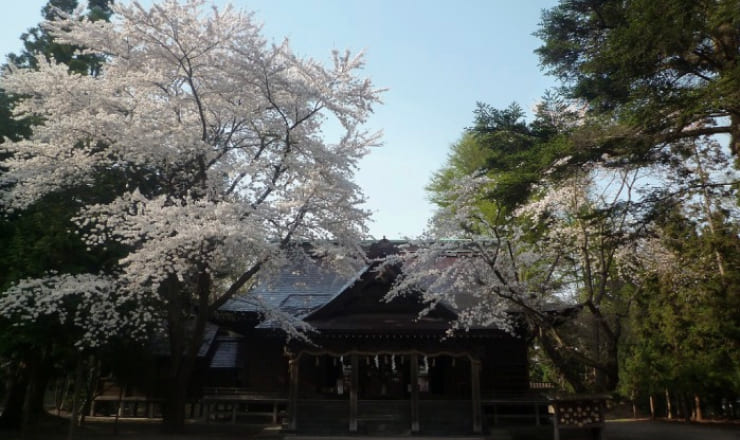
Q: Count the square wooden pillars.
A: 4